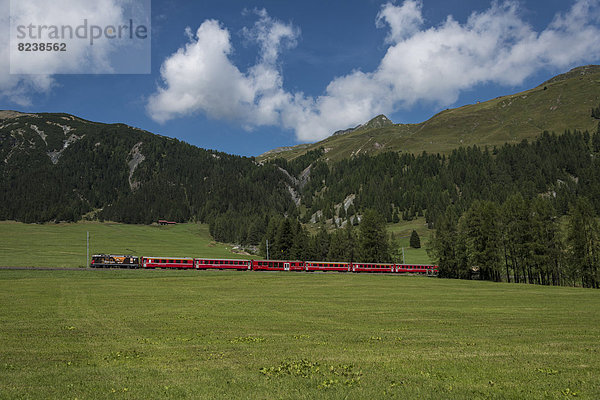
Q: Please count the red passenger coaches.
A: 6